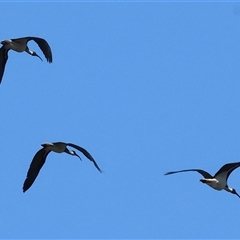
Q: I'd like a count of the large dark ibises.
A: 3